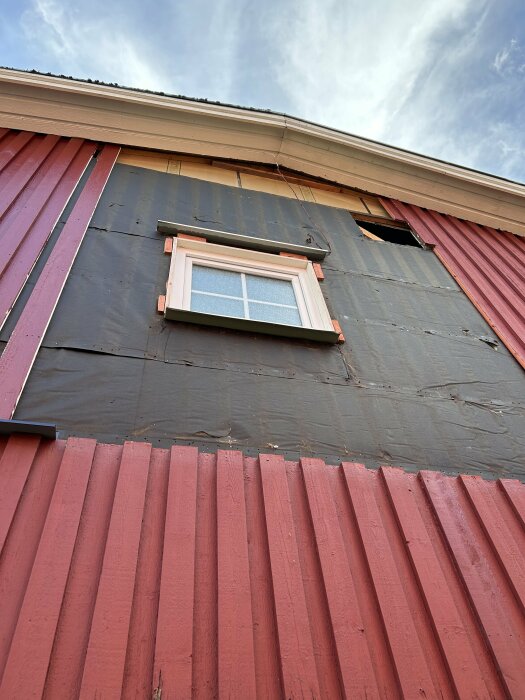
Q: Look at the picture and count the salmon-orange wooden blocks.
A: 6